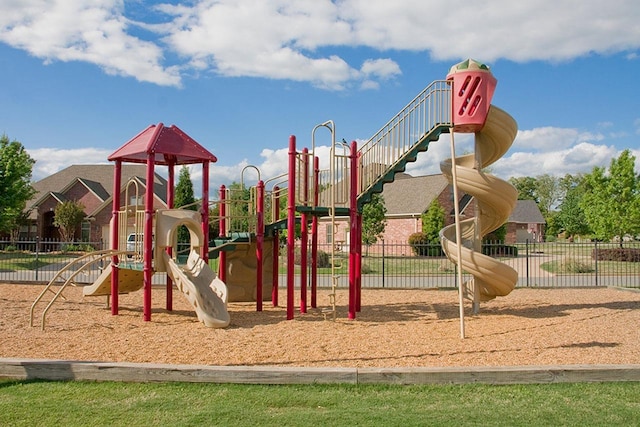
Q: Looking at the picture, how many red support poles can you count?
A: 12